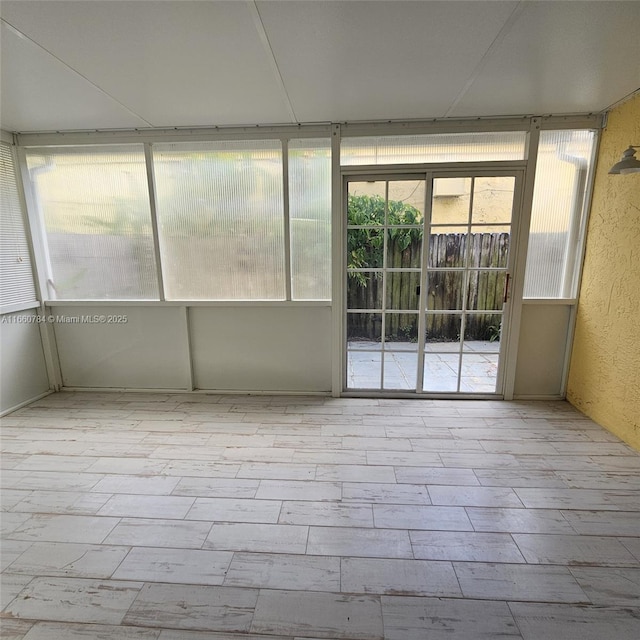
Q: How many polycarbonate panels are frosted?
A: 5